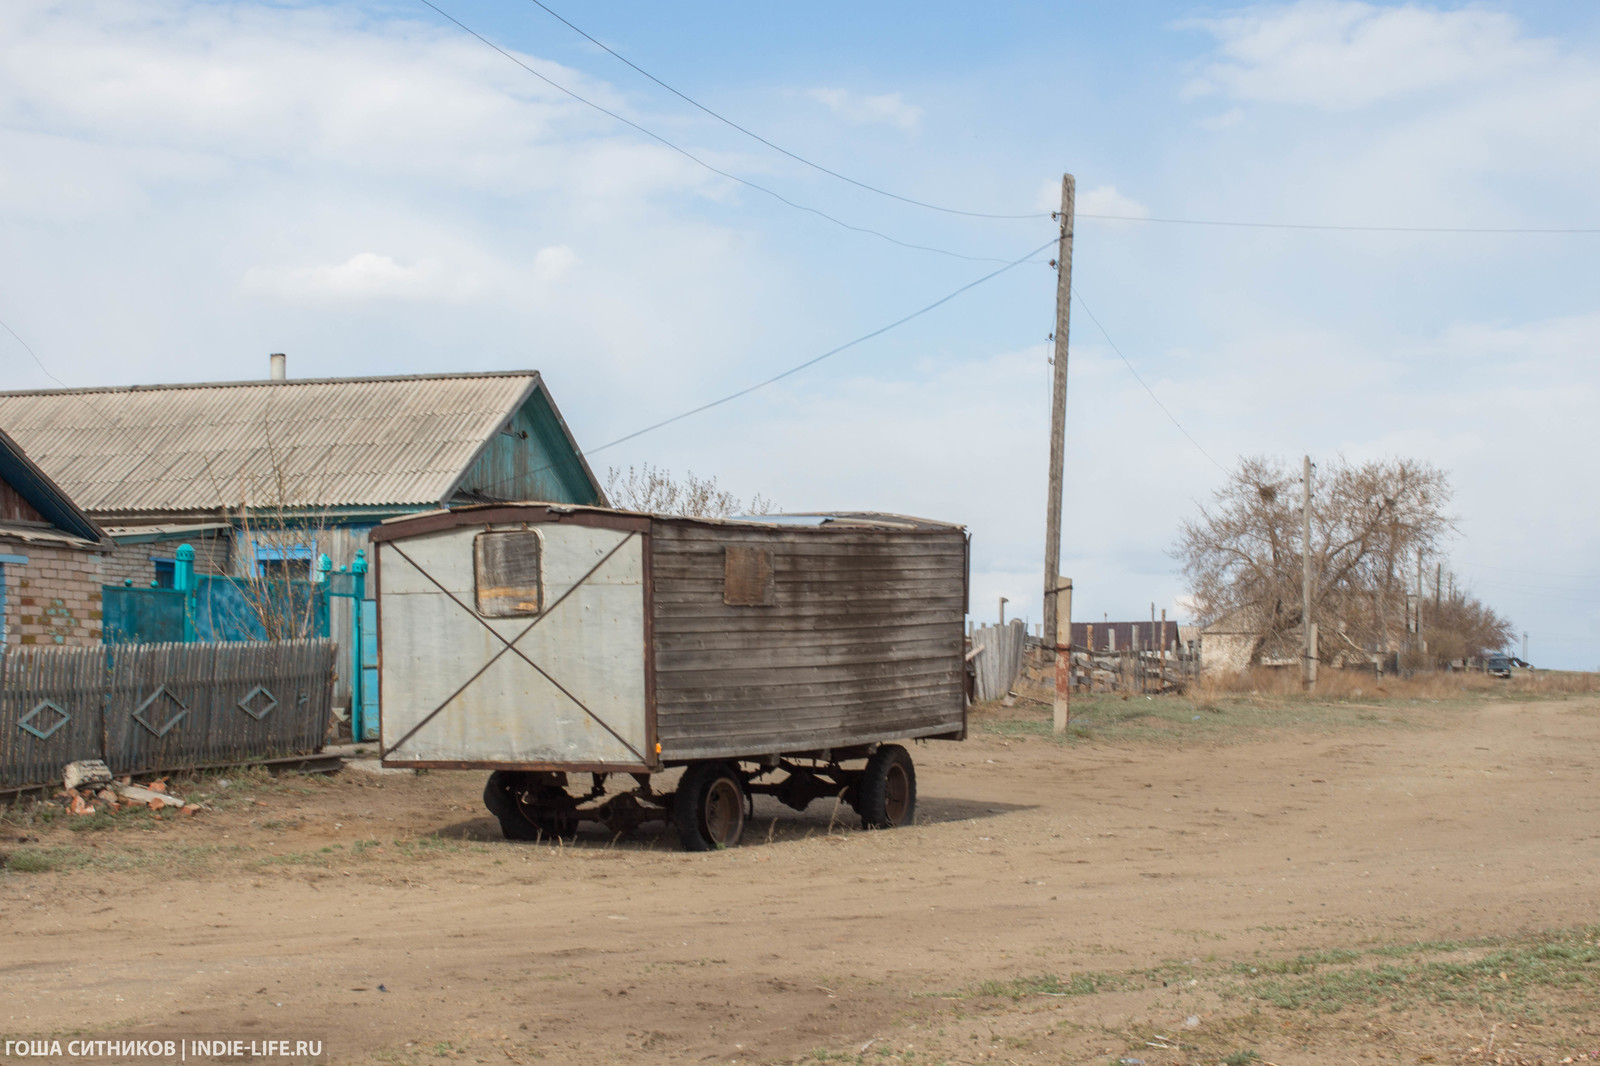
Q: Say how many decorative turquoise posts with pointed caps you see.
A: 3